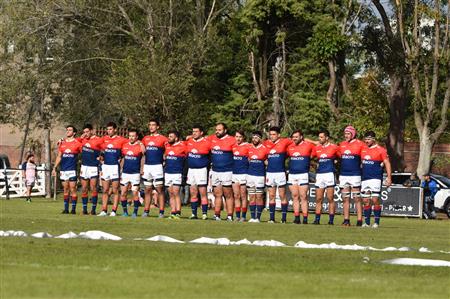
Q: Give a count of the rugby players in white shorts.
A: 15